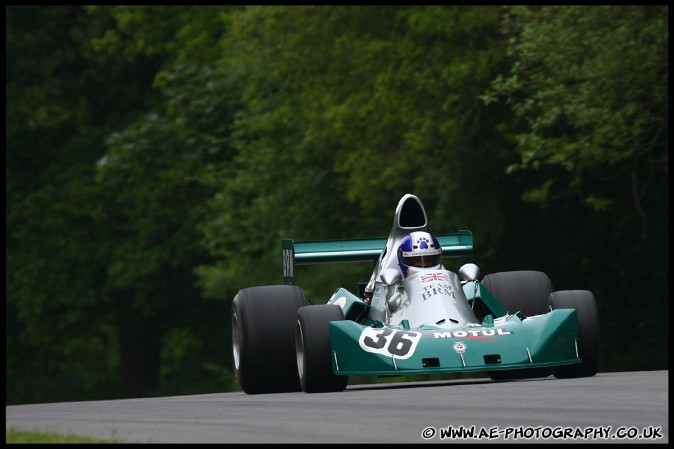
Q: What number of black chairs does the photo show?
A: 0